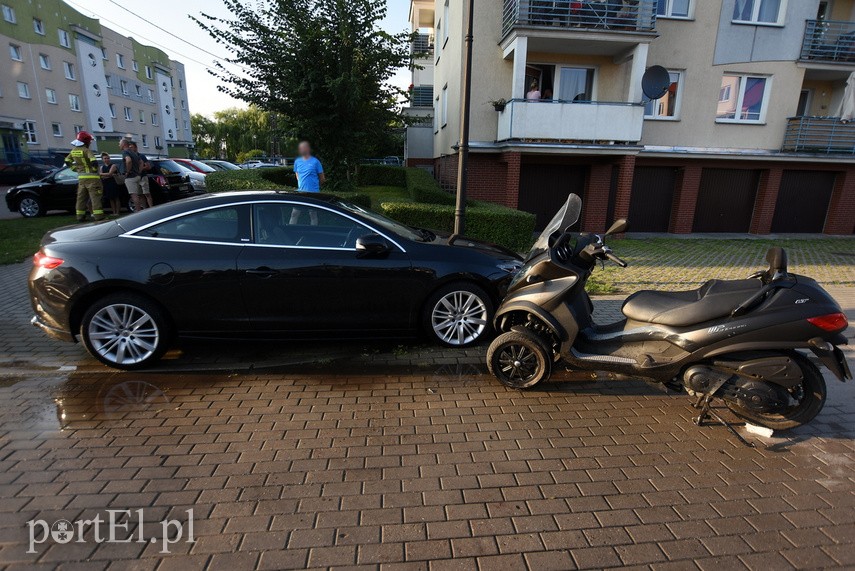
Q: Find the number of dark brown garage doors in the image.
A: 4